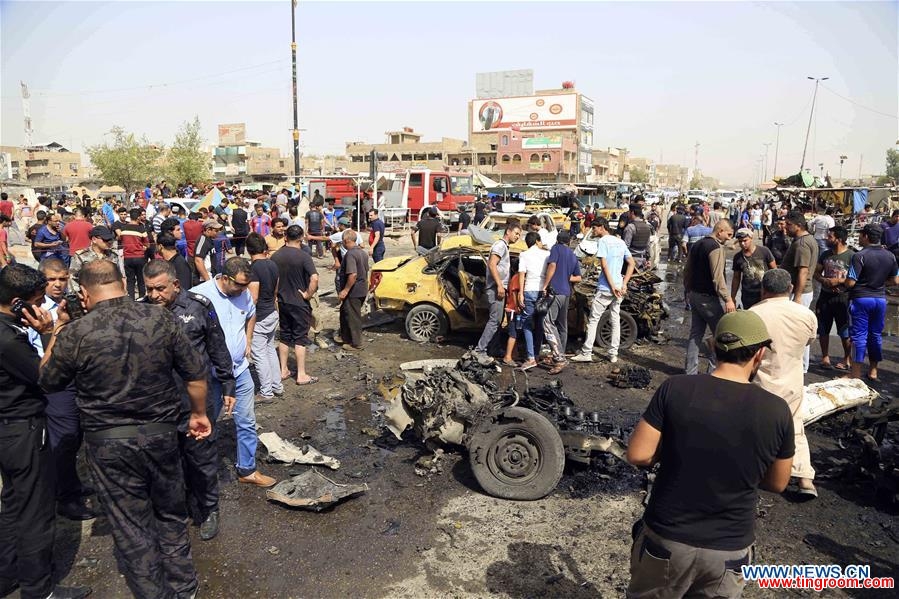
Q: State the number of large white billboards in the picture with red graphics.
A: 1